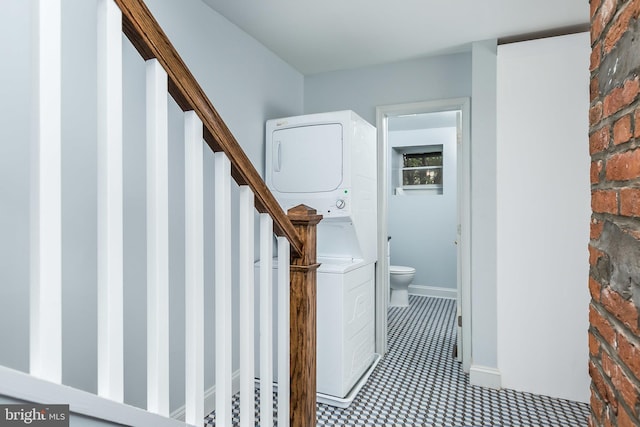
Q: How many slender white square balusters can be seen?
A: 8